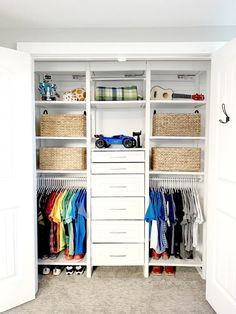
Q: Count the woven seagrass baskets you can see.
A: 4